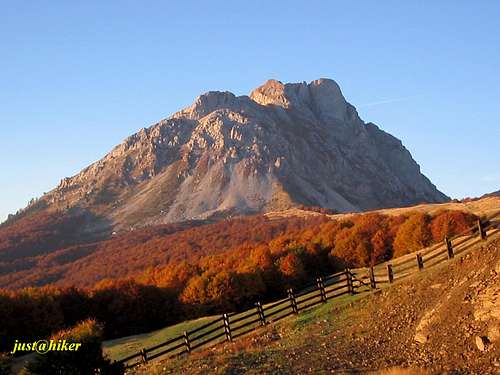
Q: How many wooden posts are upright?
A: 12